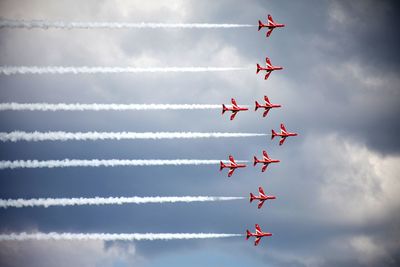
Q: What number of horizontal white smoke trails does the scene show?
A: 7